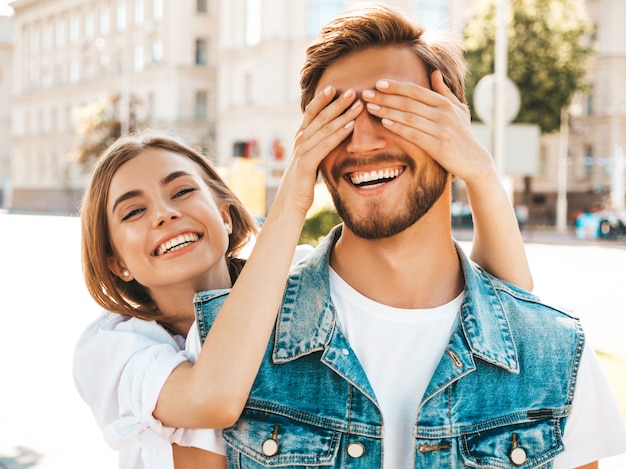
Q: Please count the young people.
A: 2